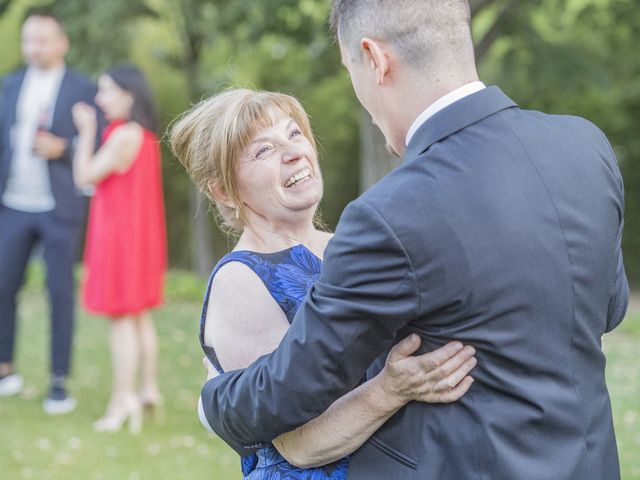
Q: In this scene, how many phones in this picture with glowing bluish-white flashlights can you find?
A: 0